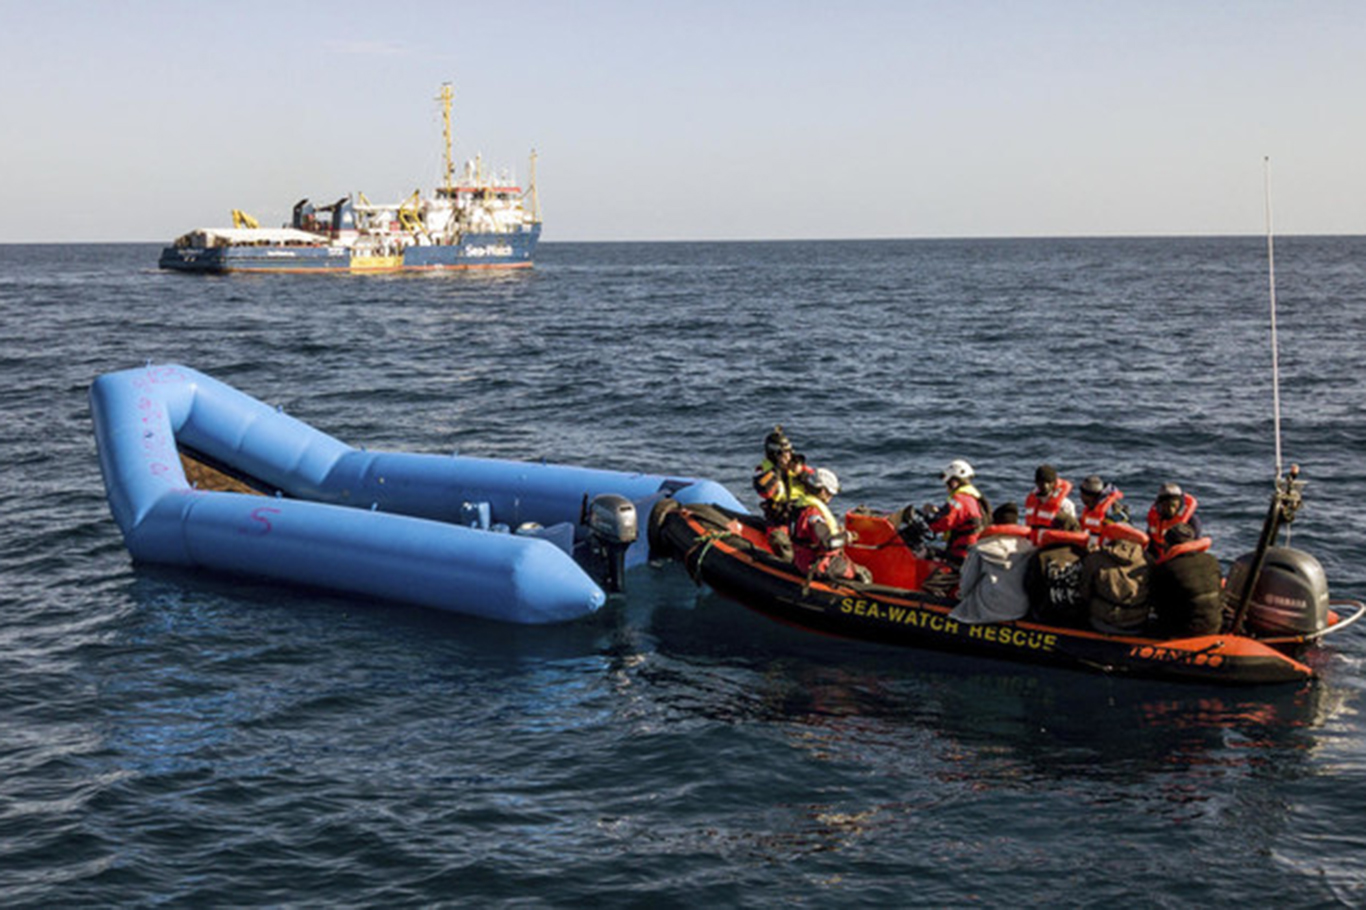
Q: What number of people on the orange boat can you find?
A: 10